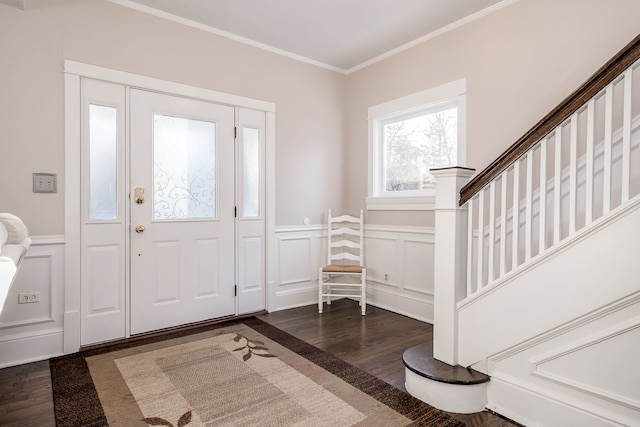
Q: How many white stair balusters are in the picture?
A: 12